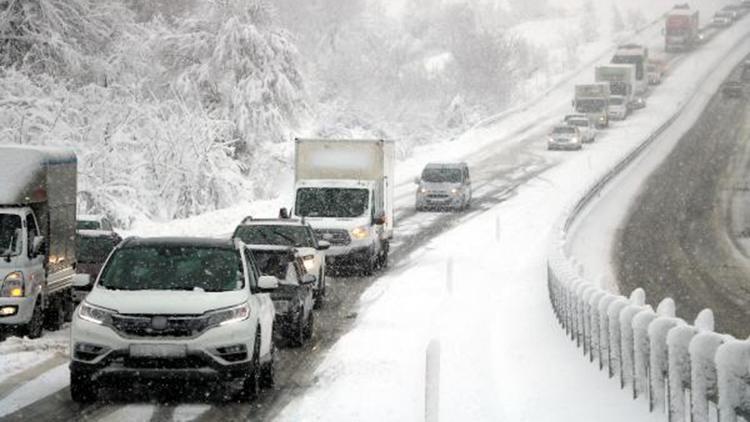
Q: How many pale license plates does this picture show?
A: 1